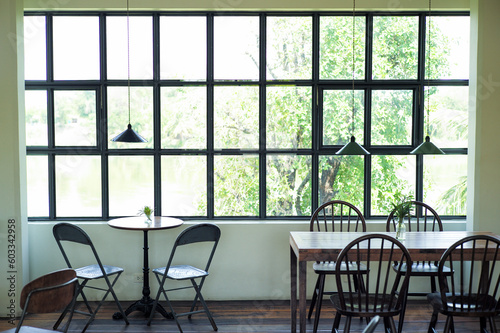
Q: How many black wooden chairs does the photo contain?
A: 4